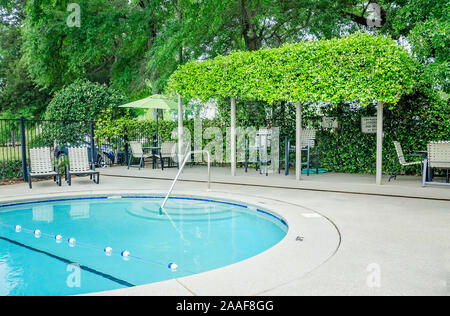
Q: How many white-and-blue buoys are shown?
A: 7